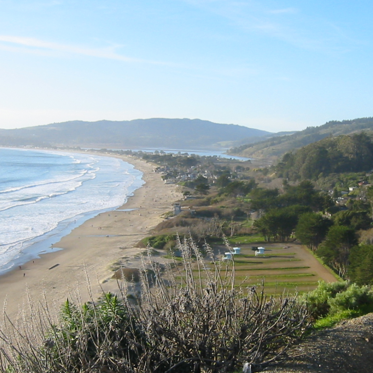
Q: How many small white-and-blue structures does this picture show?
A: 3